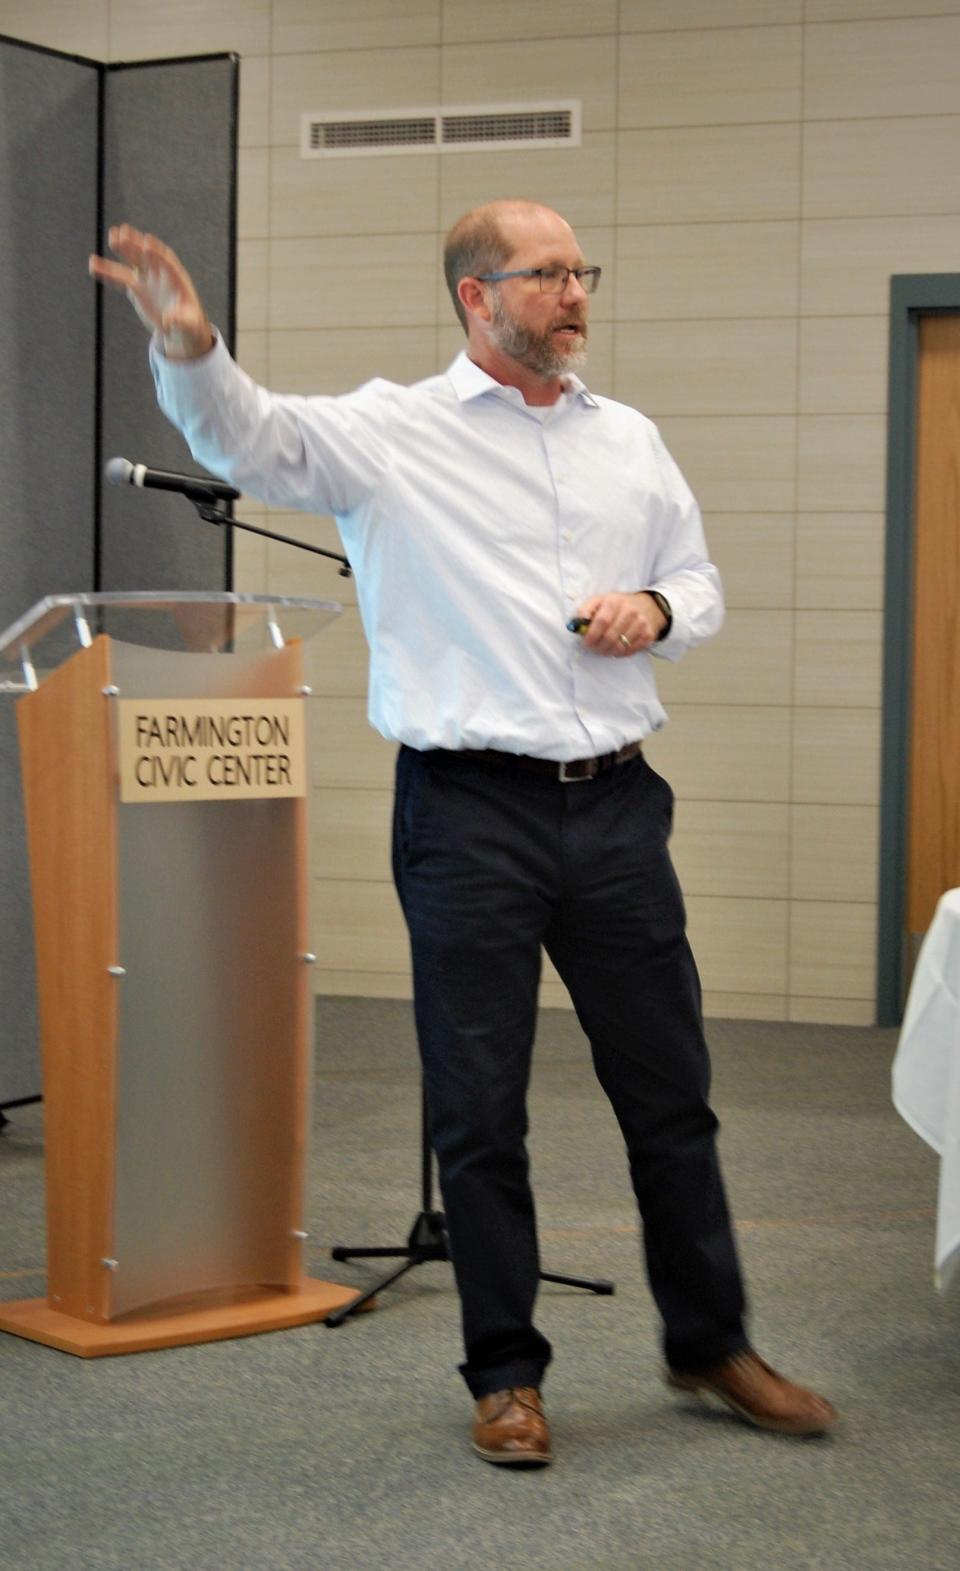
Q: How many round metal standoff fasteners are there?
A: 6